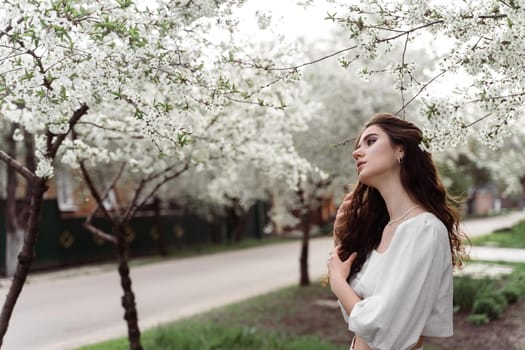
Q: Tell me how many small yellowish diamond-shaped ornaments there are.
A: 5